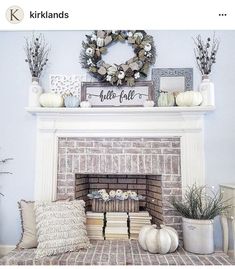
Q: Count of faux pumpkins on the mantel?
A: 6